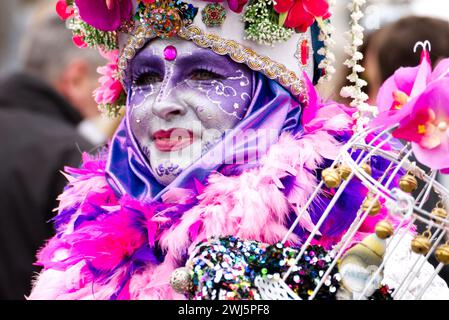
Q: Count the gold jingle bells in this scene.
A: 9